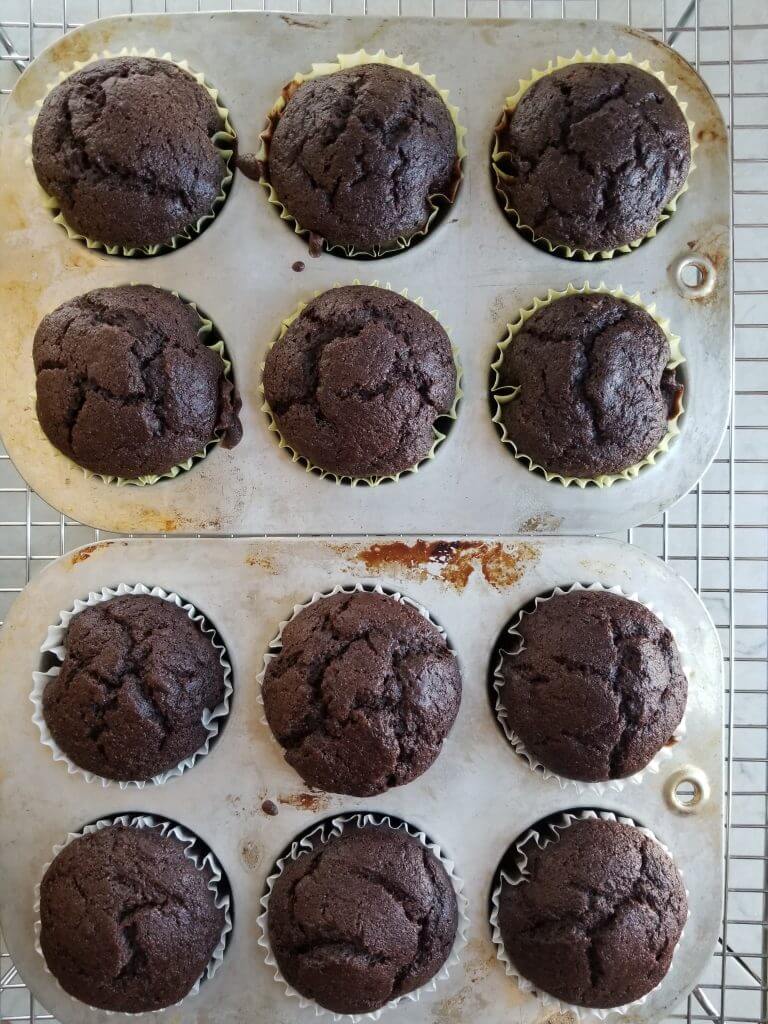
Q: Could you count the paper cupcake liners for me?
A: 12